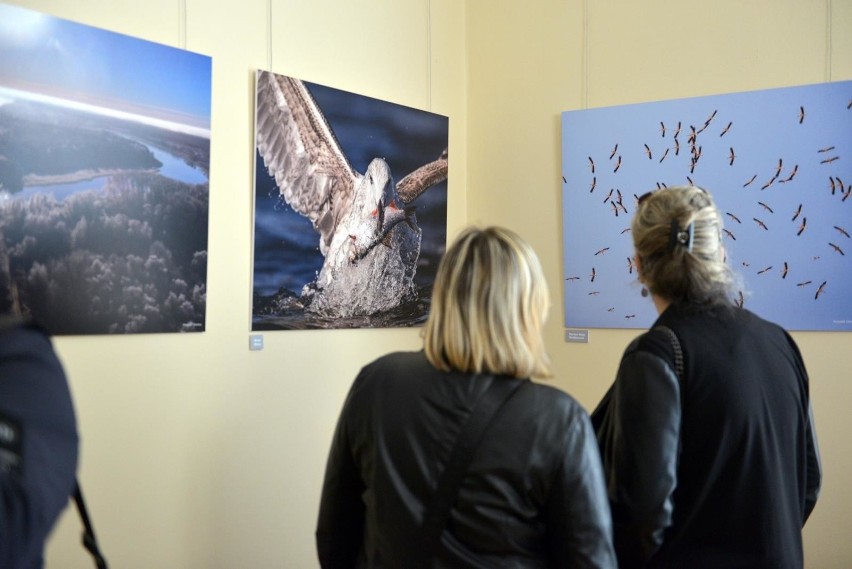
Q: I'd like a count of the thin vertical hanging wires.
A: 5